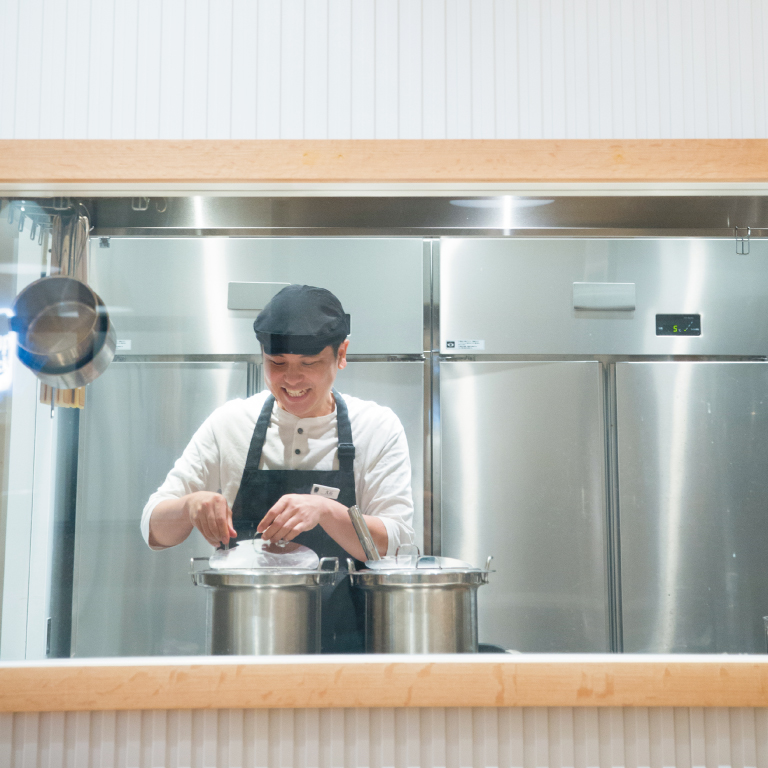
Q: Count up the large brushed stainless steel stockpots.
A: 2